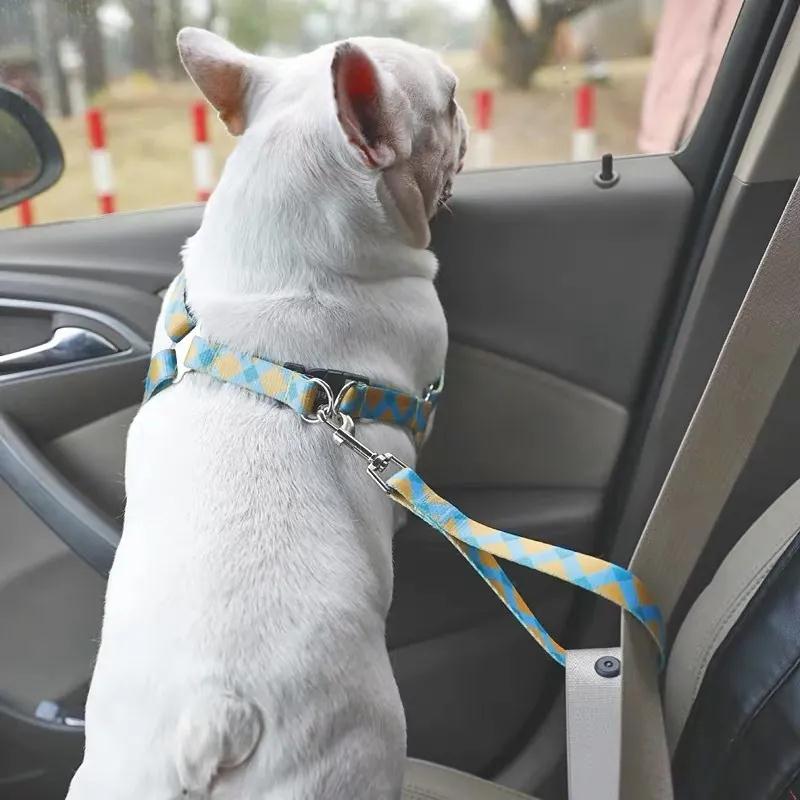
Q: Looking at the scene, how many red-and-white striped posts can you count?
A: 5